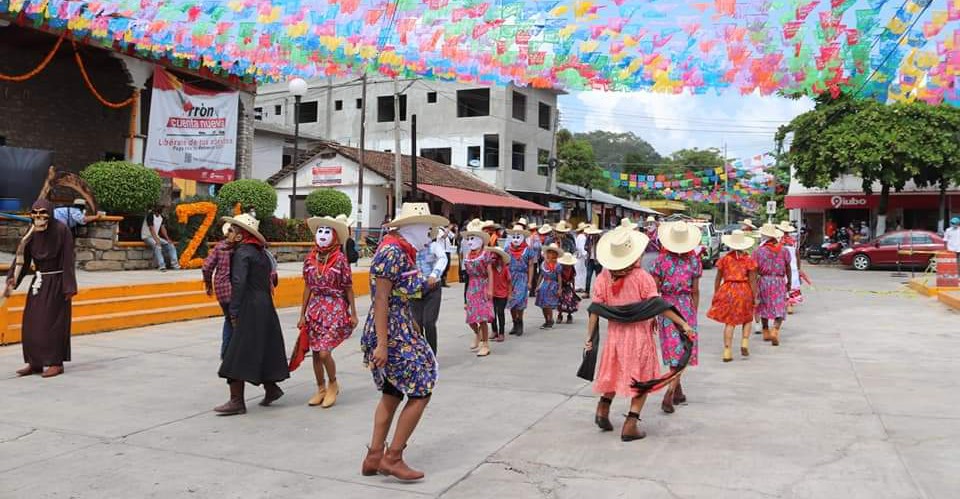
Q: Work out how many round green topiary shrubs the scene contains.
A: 3